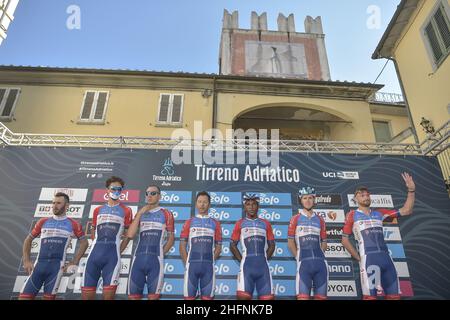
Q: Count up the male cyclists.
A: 7